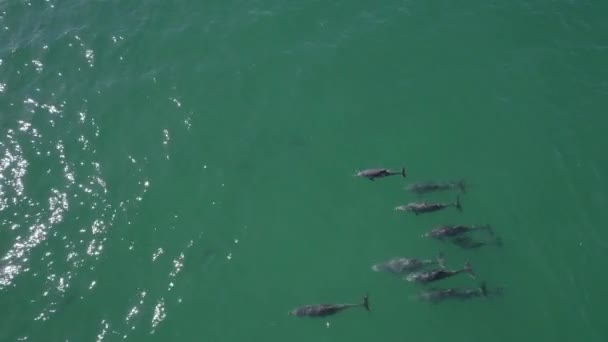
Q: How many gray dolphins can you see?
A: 9